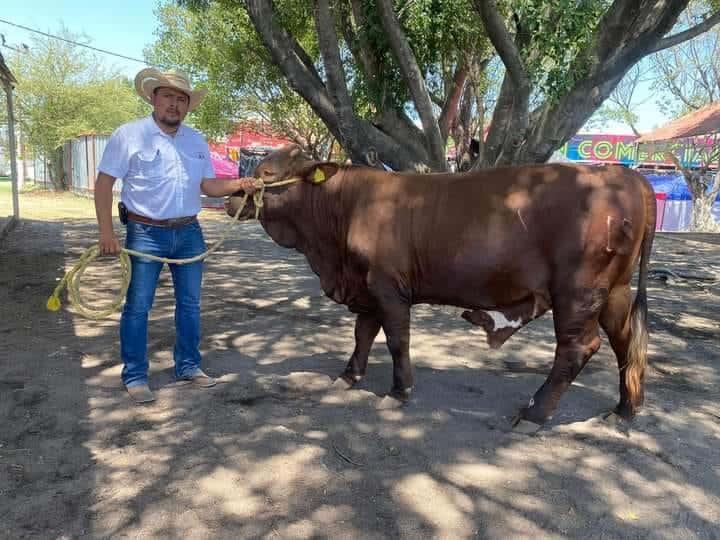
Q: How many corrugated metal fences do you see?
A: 1